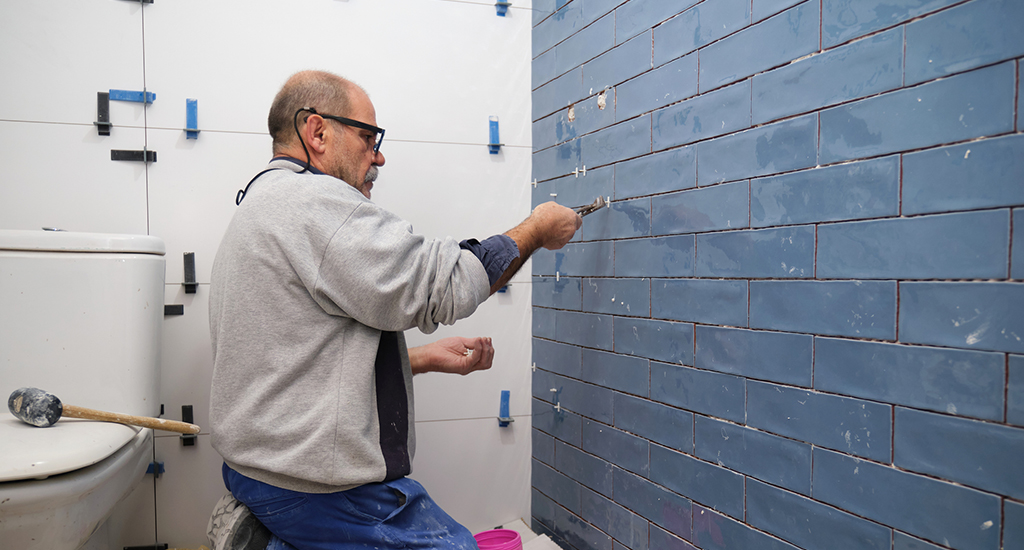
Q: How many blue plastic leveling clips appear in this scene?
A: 7